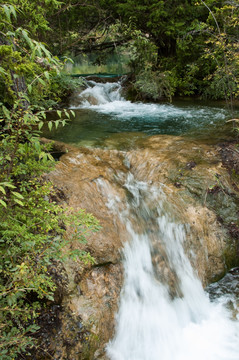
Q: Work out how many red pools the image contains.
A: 0